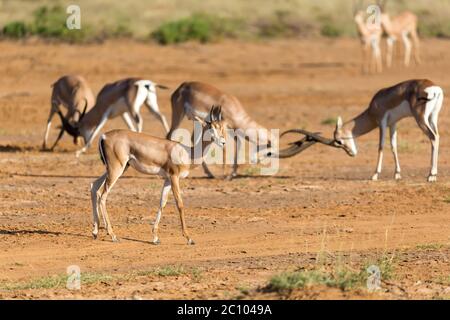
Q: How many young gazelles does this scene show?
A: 1